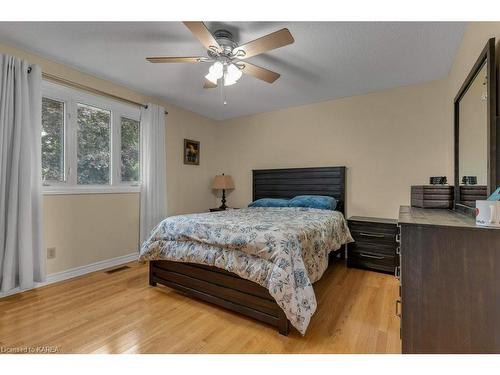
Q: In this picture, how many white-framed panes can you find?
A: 3